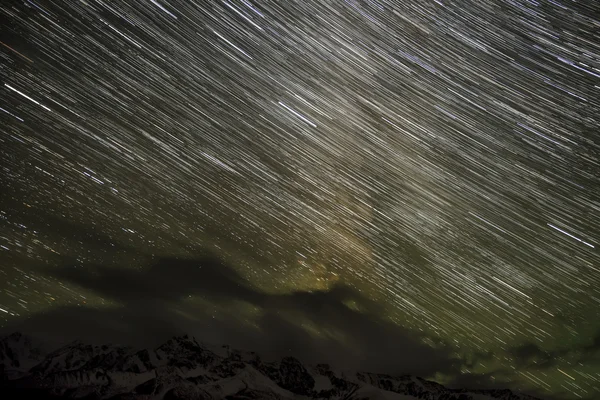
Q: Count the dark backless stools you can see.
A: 0